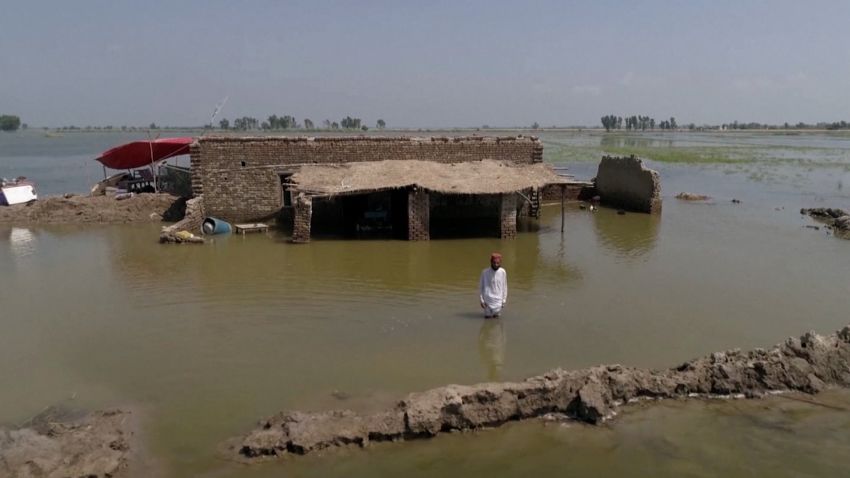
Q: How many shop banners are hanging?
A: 0